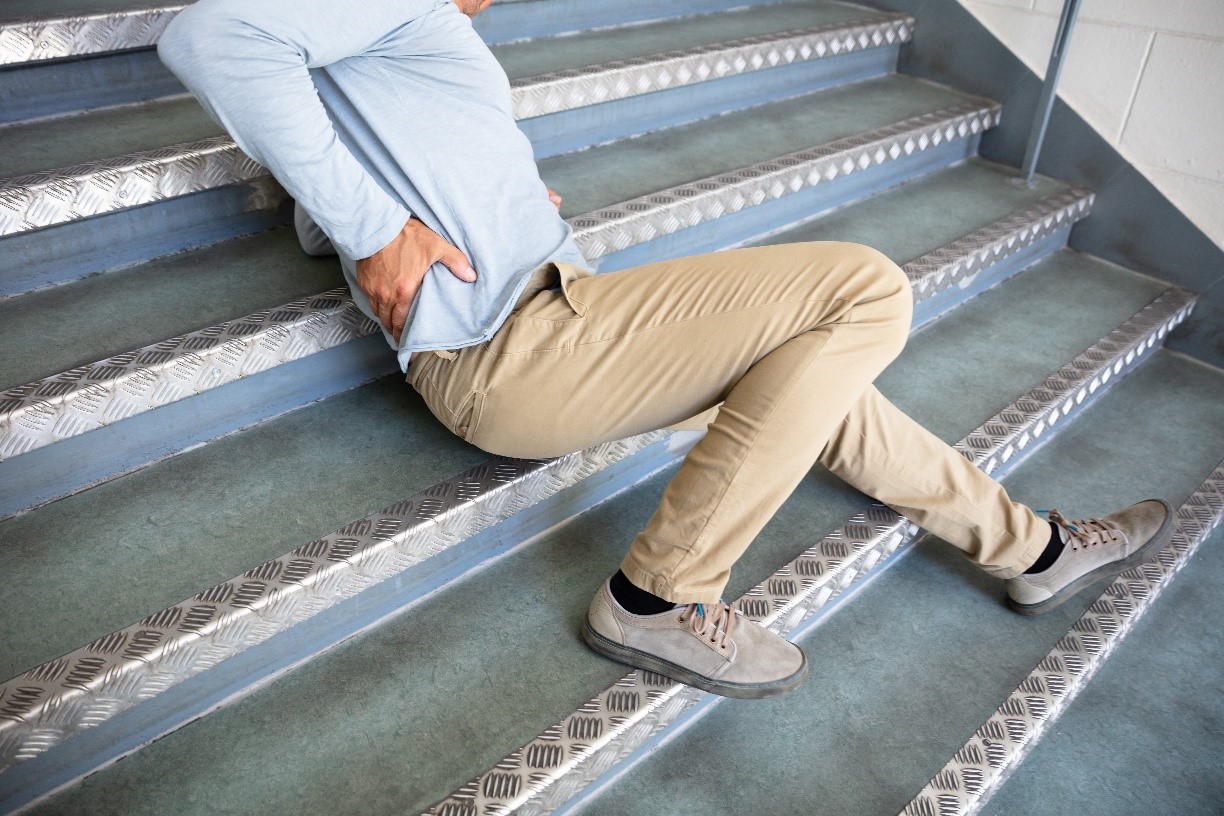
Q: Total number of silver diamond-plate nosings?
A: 6